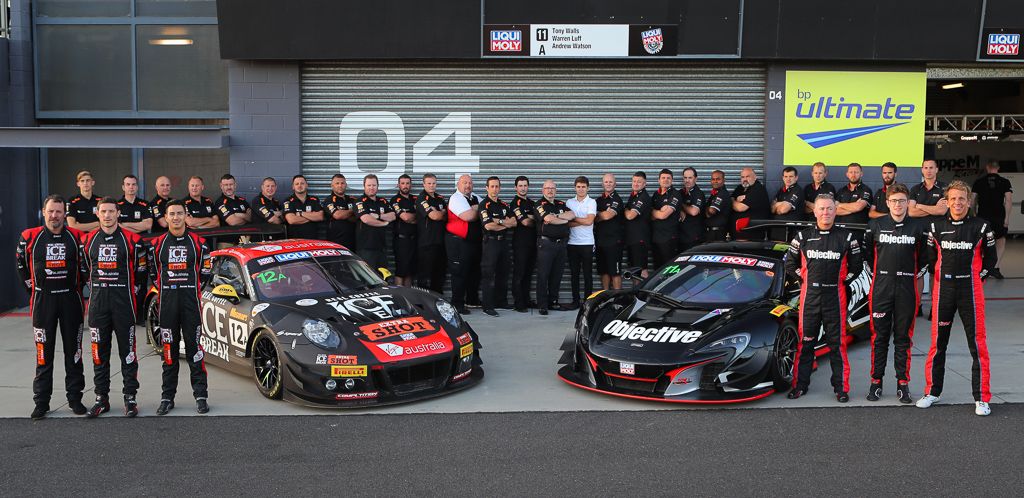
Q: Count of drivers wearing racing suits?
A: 6